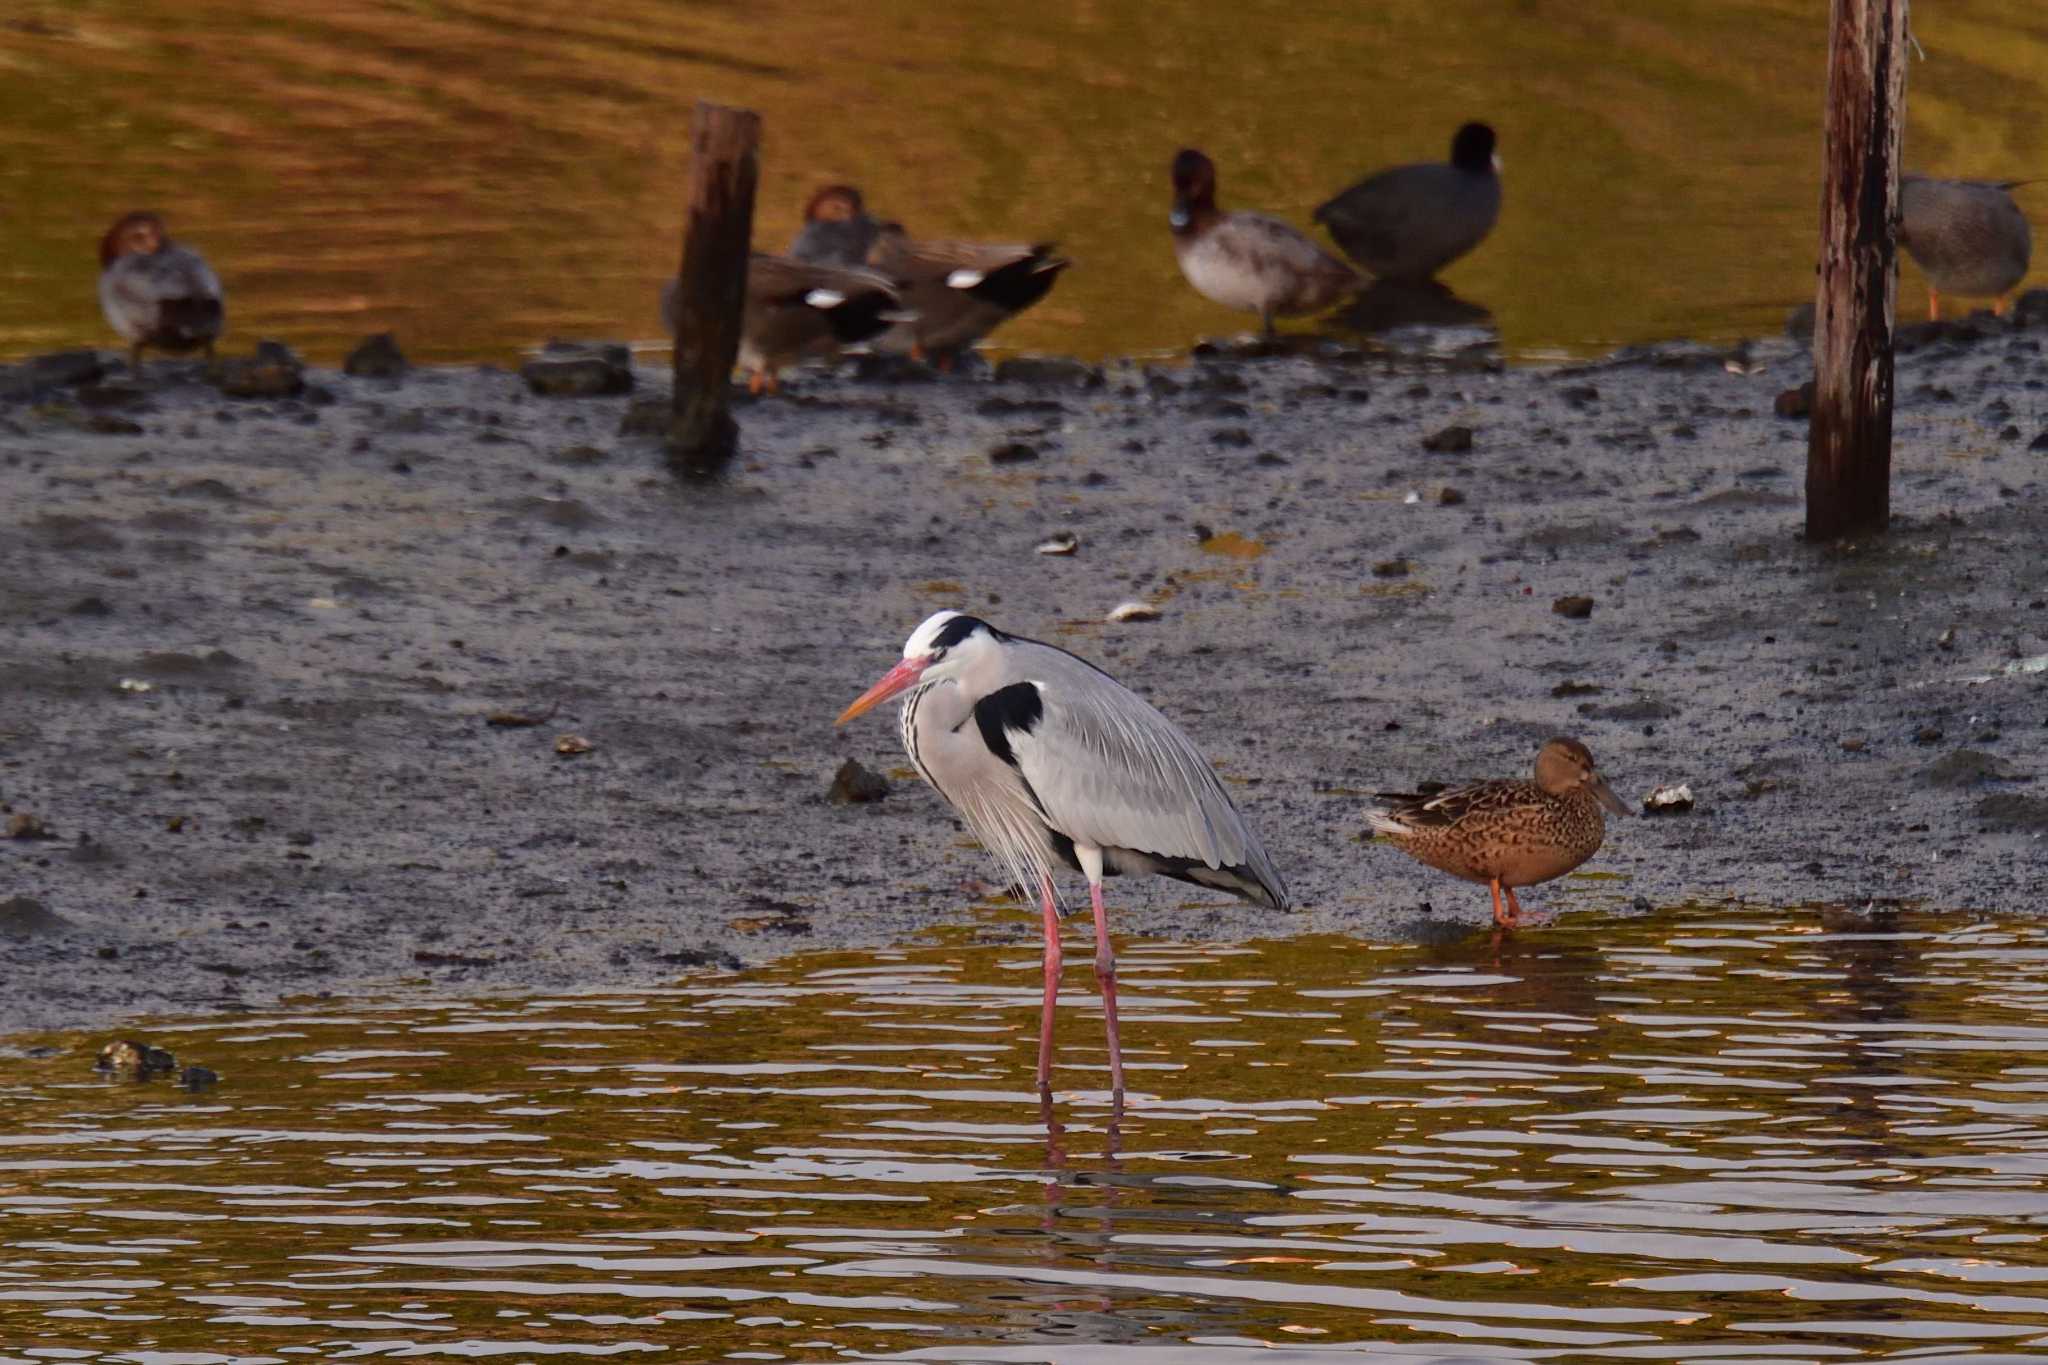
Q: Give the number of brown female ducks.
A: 1